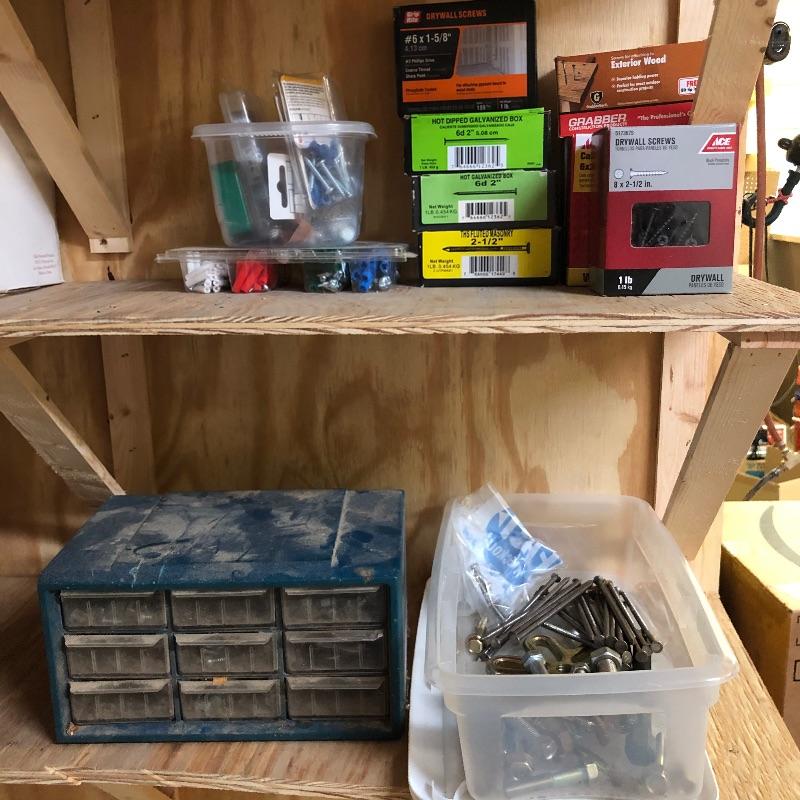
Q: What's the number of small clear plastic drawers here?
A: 9